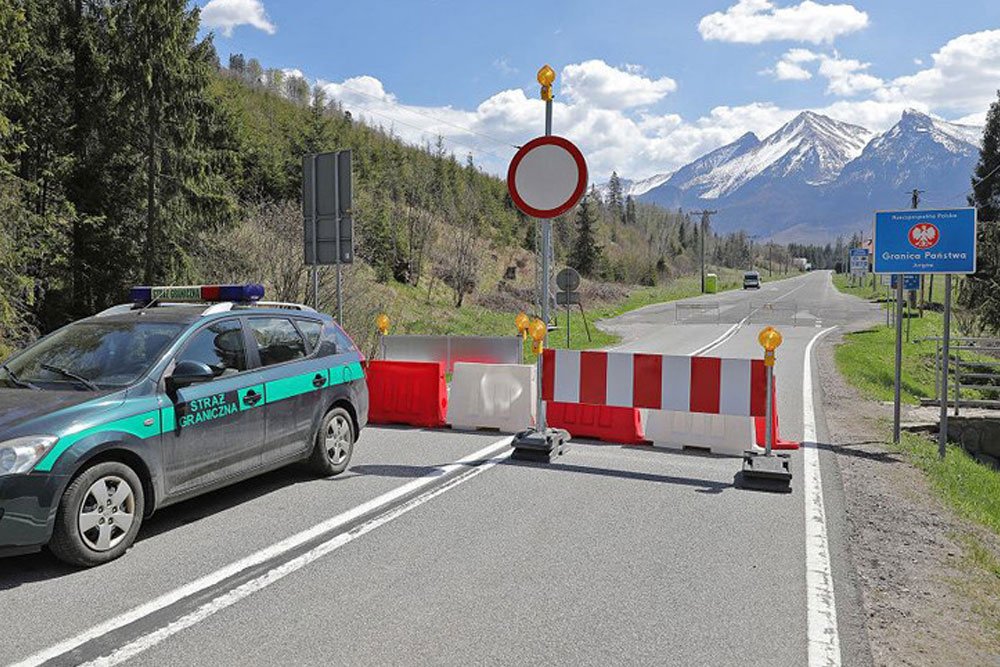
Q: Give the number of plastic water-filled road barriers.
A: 5